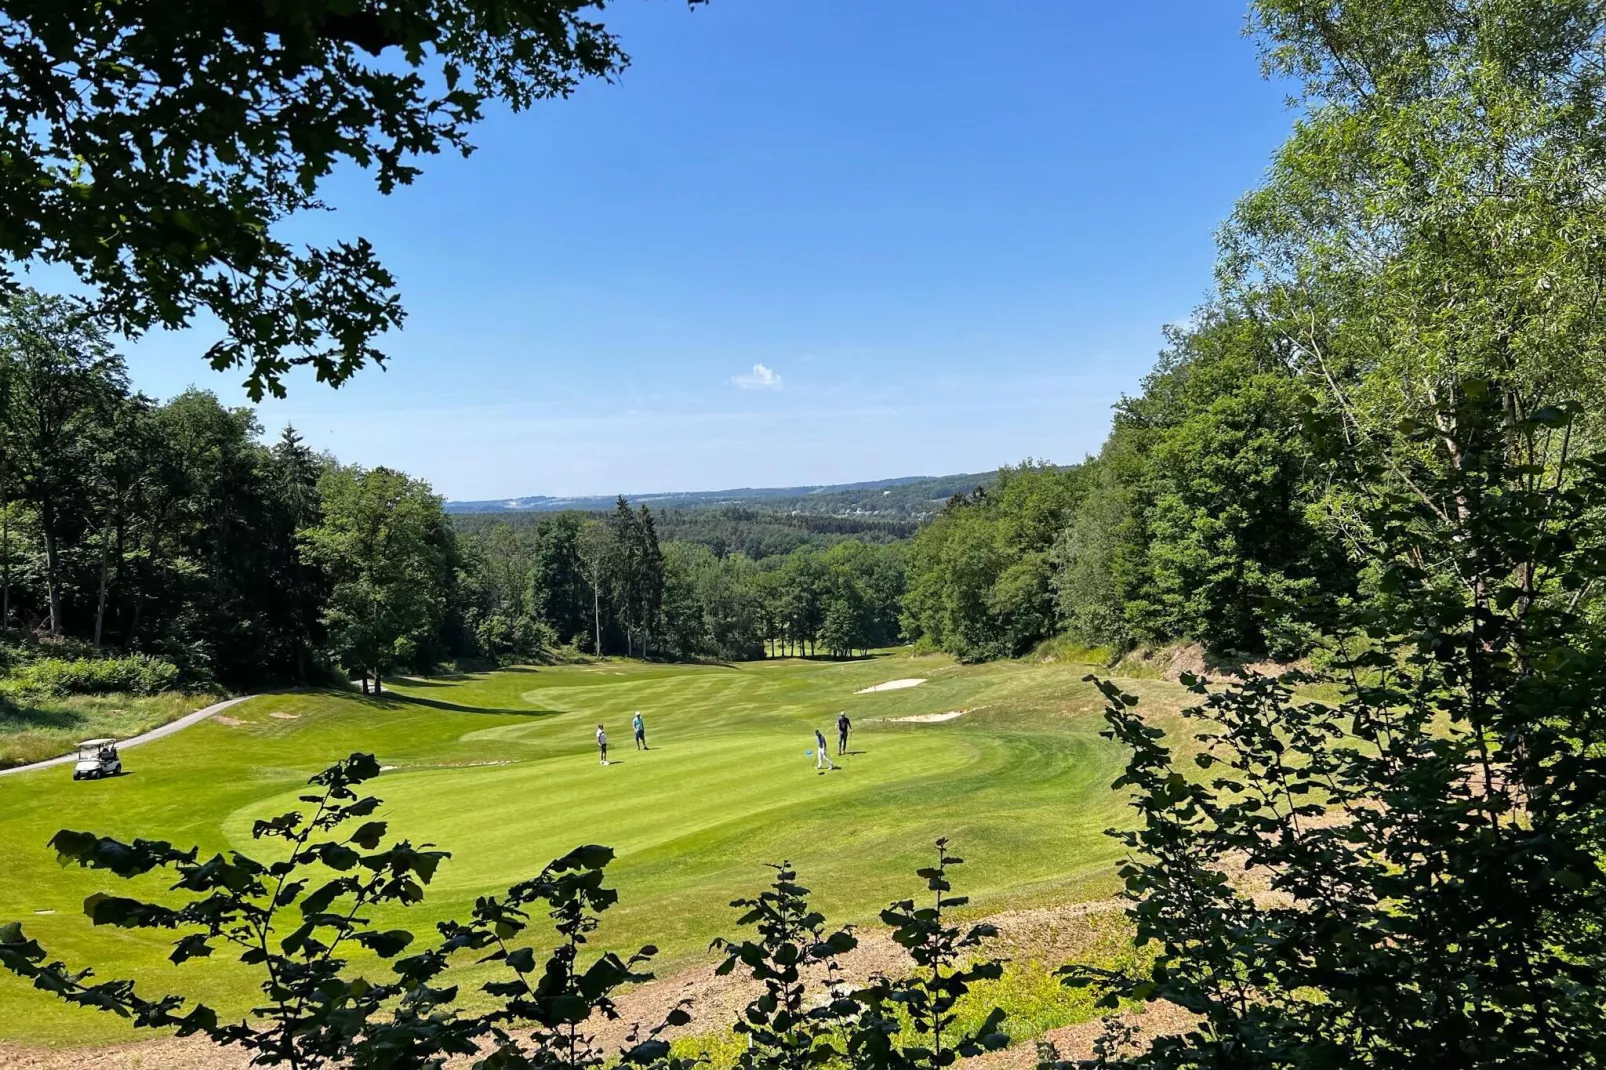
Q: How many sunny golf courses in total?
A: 1